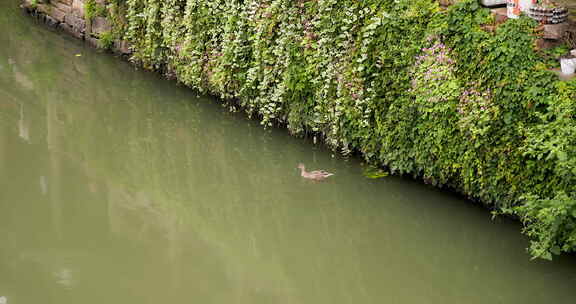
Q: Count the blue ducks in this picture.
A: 0